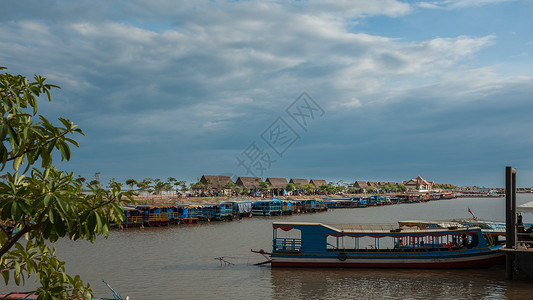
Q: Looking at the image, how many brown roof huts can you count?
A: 10